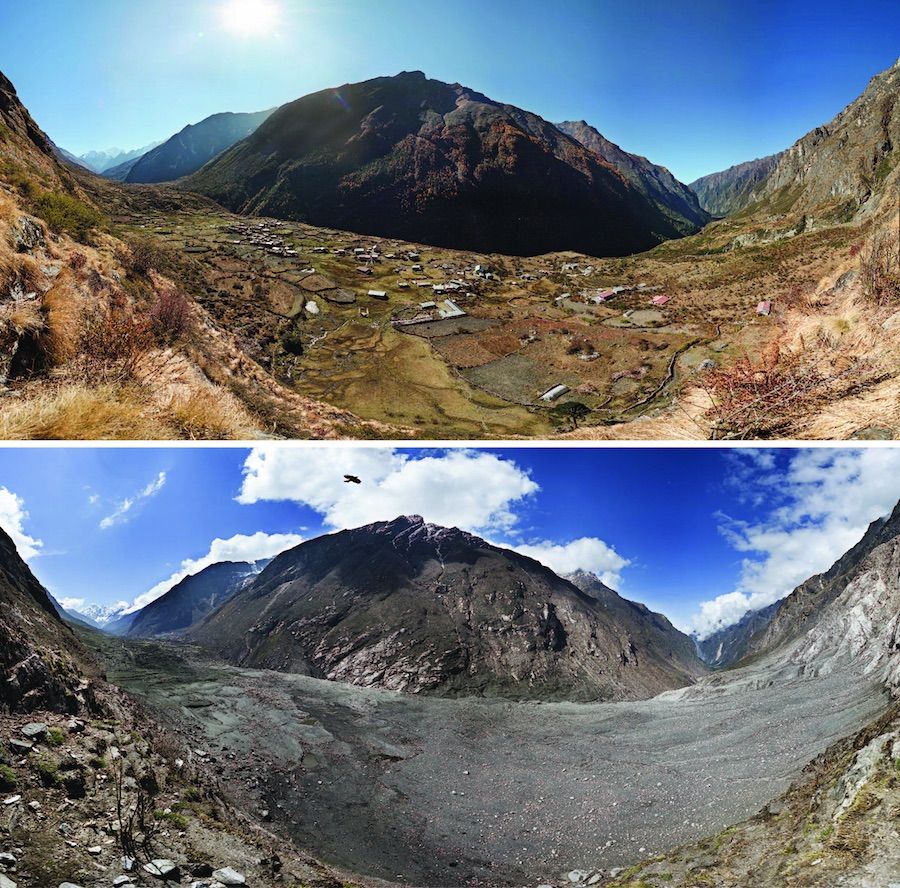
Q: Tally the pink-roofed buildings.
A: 3